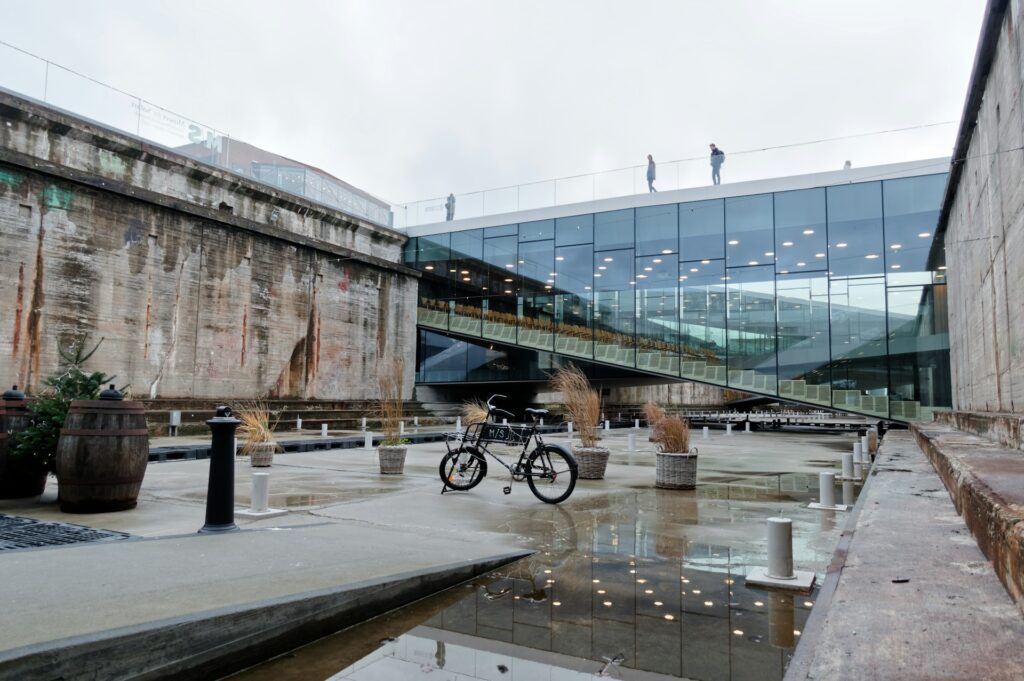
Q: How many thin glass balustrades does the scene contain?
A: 2